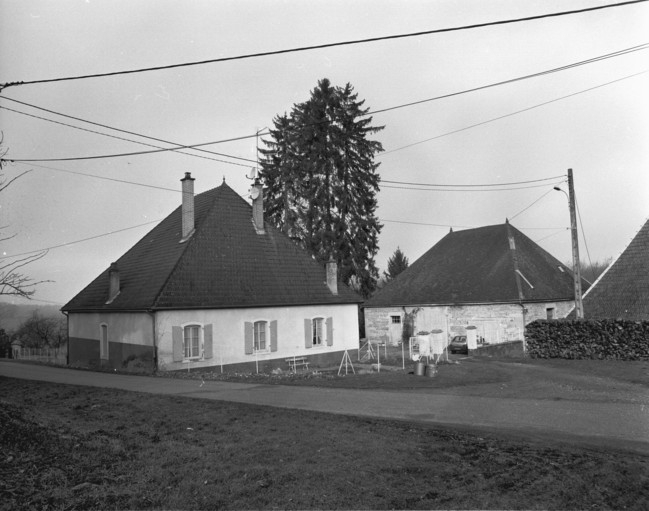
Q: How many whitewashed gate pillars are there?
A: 3